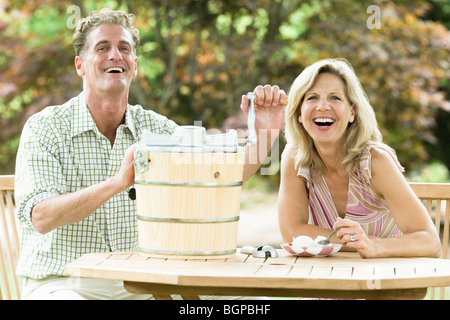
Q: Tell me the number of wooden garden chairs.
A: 2